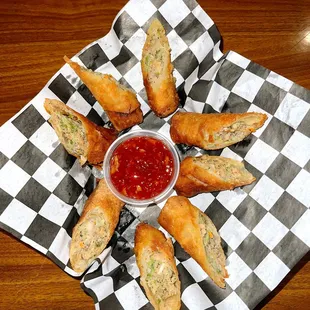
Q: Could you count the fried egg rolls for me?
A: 8